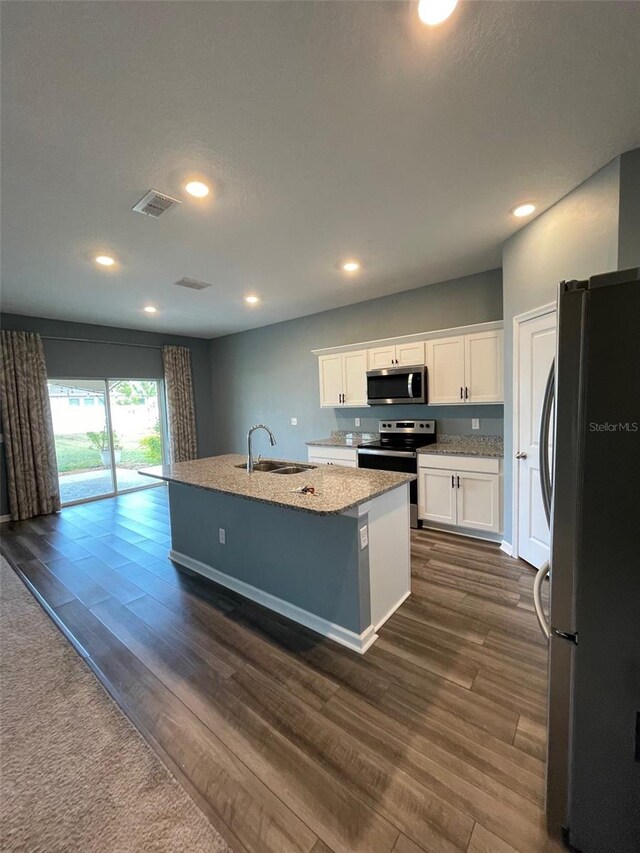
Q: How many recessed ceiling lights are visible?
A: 7